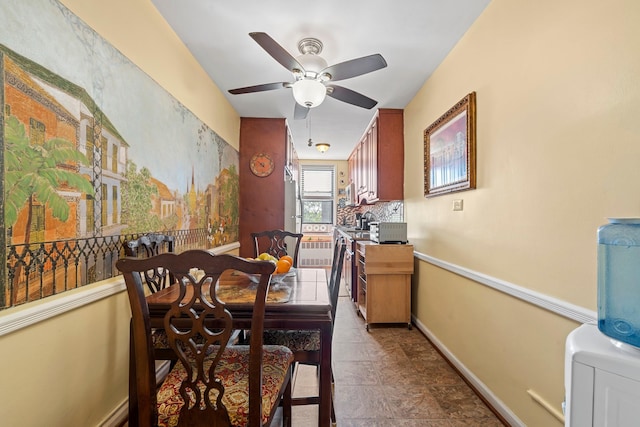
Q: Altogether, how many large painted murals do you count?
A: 1